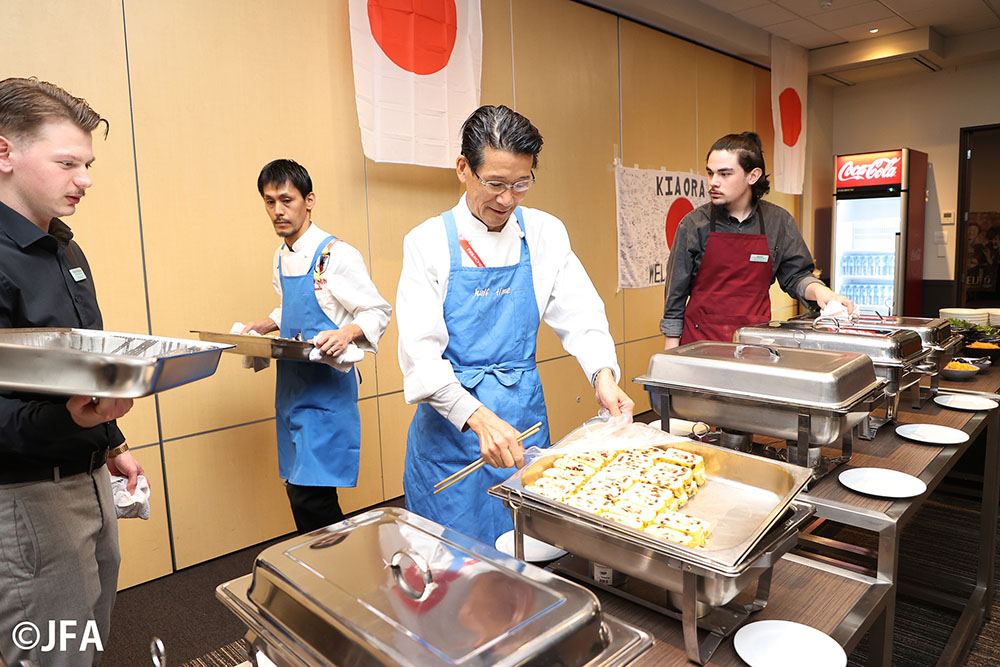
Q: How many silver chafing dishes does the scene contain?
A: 5